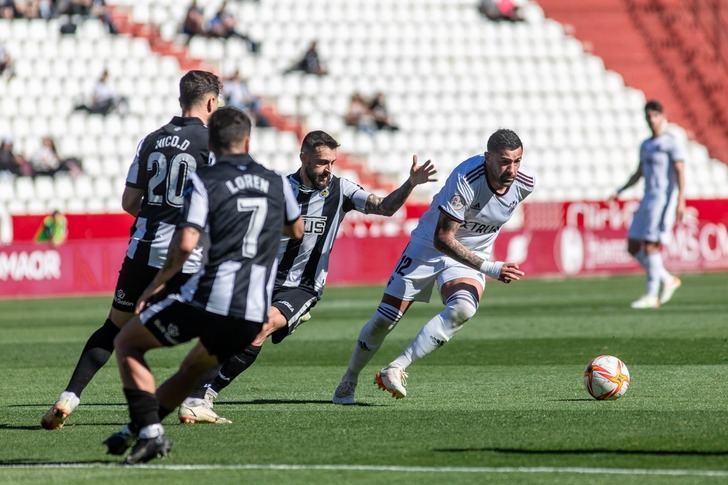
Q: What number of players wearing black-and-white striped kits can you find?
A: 3